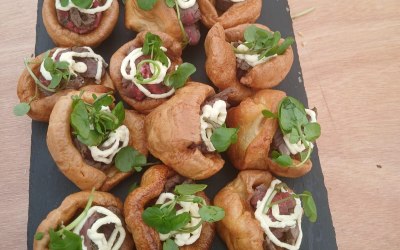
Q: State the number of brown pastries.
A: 12